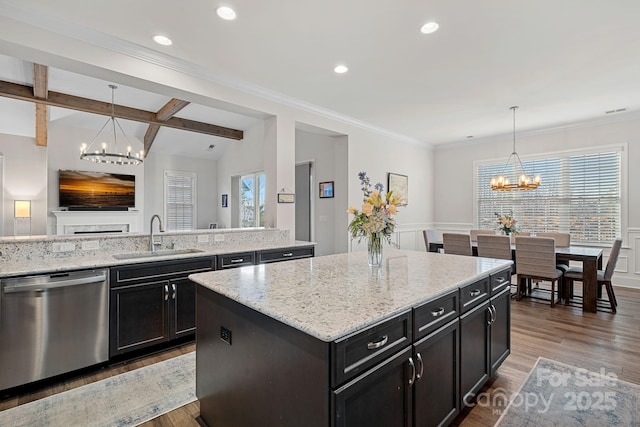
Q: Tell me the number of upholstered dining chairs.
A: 8